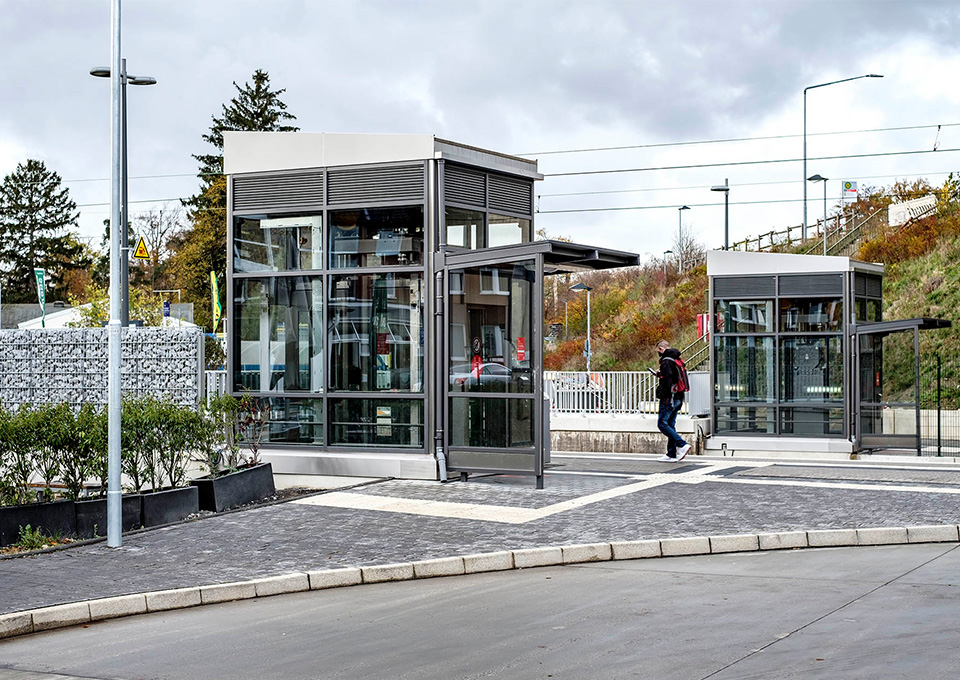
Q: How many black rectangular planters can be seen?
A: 4